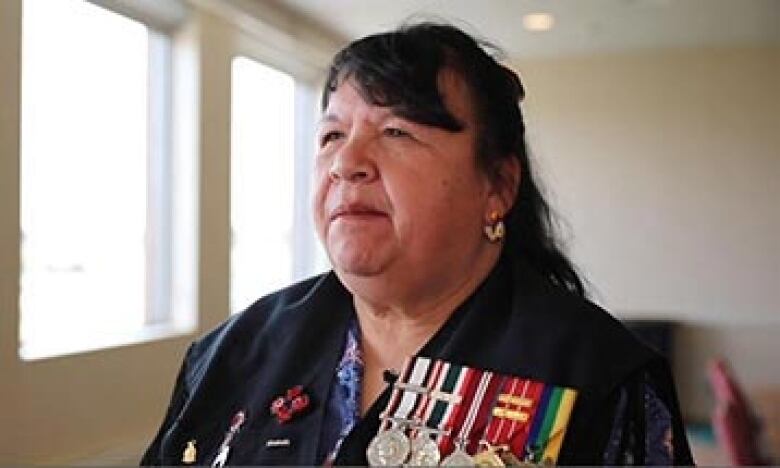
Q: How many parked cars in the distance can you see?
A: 0